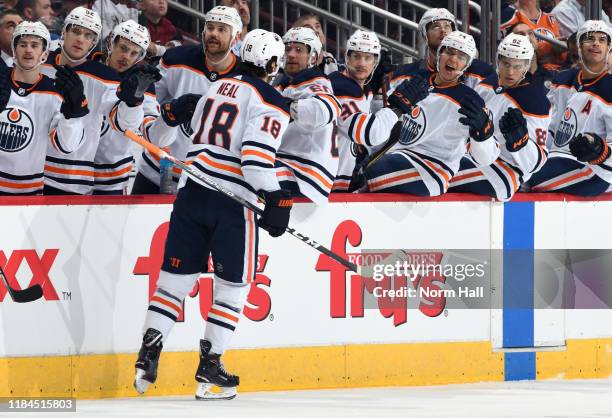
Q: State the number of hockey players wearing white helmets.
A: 11